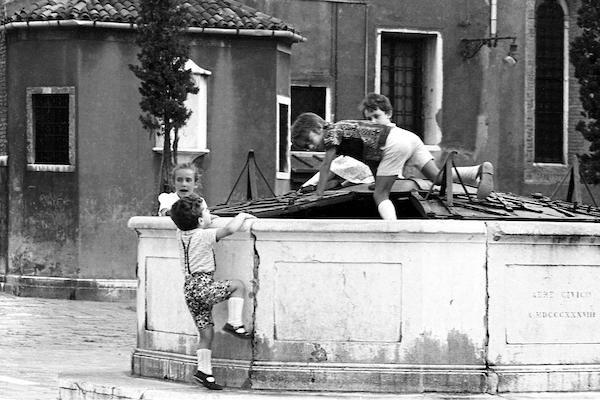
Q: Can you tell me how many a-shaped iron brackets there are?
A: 3